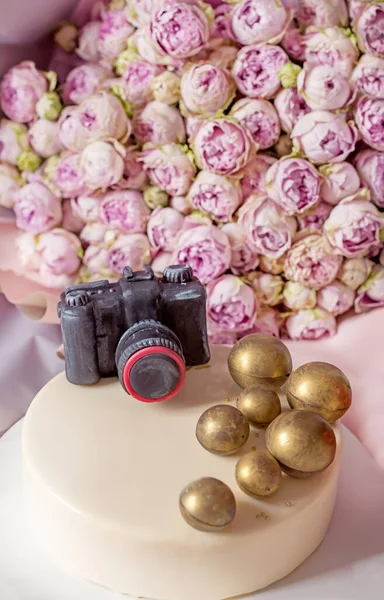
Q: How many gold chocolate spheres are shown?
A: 7